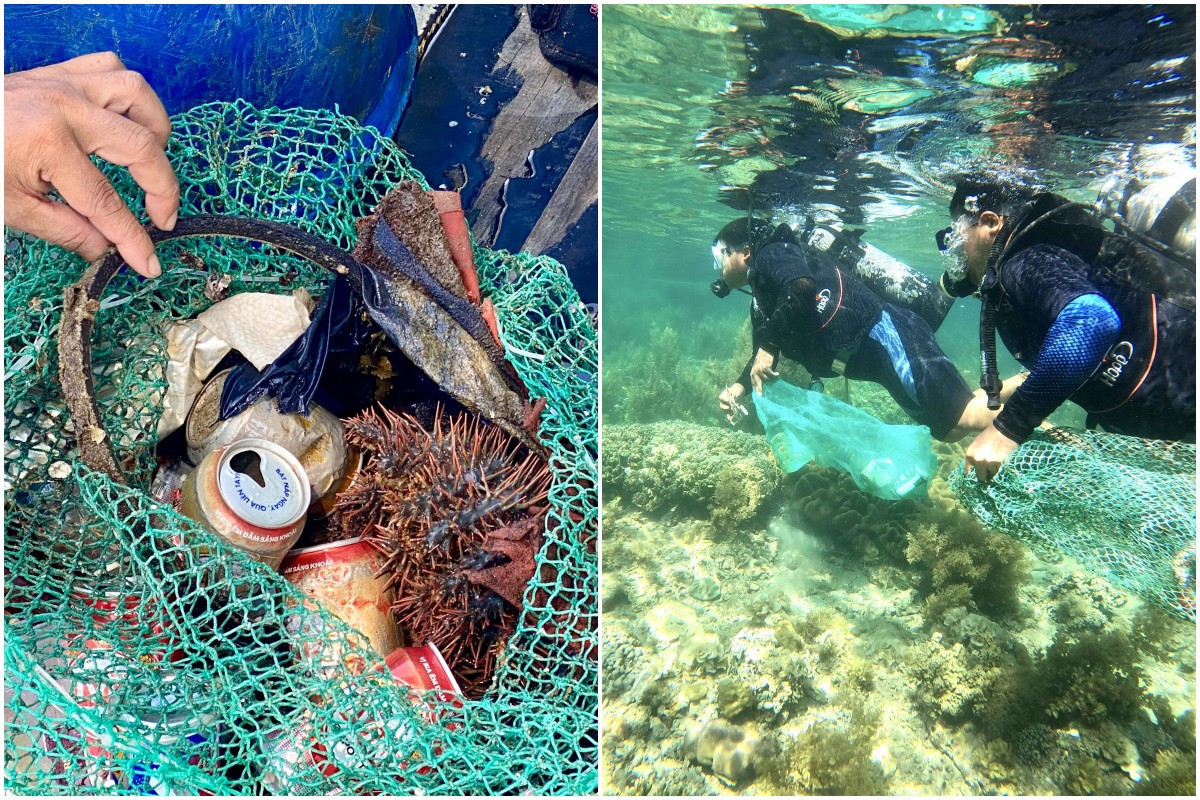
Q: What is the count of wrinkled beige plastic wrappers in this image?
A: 1